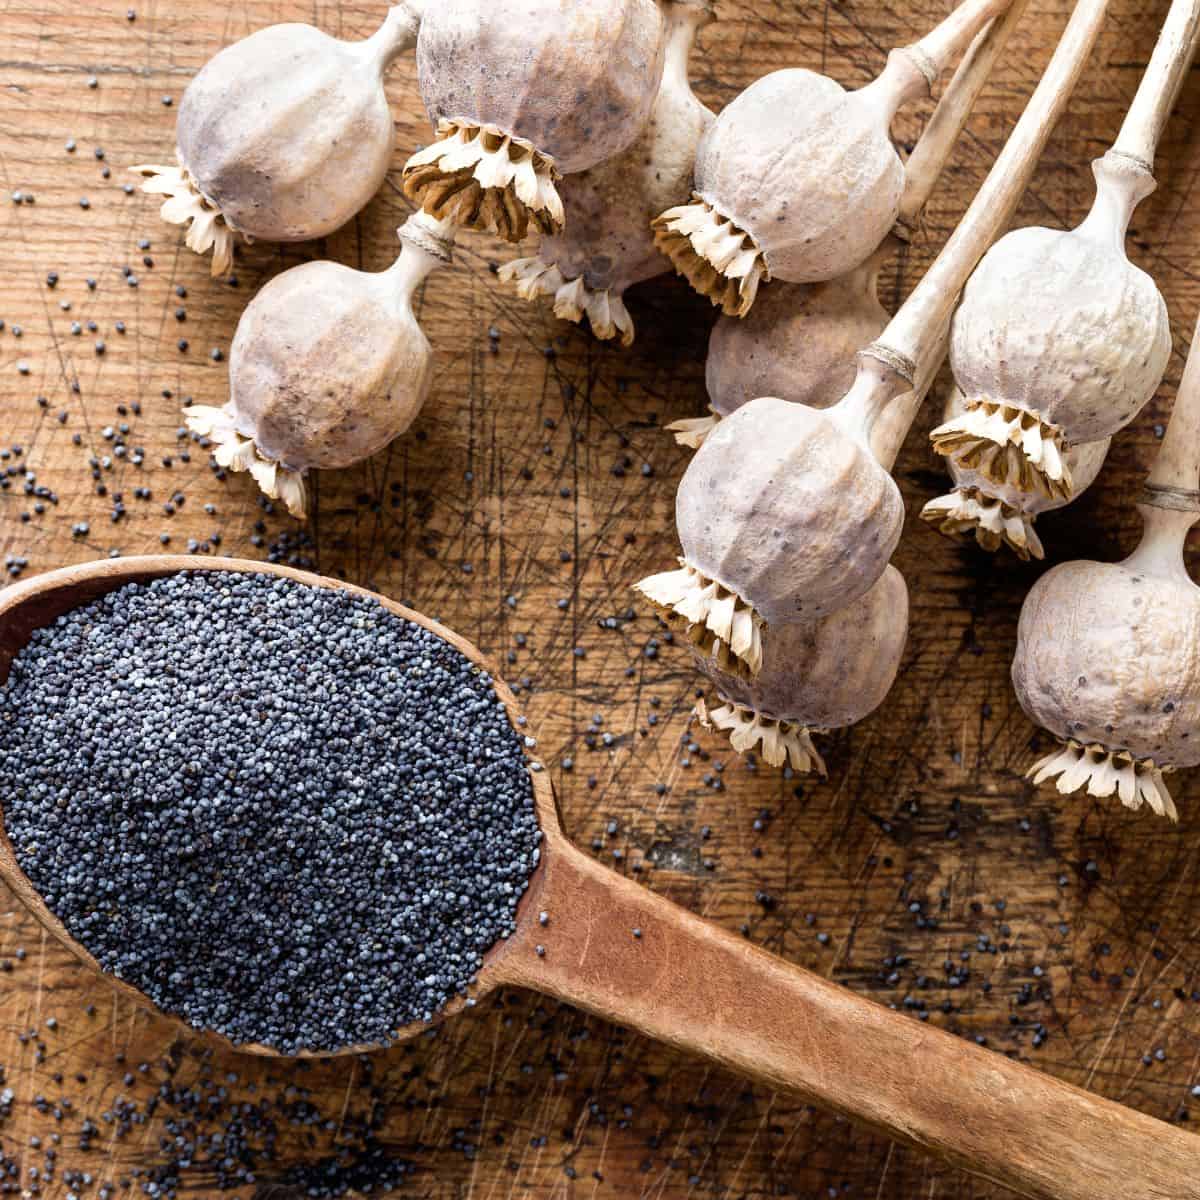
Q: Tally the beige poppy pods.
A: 11